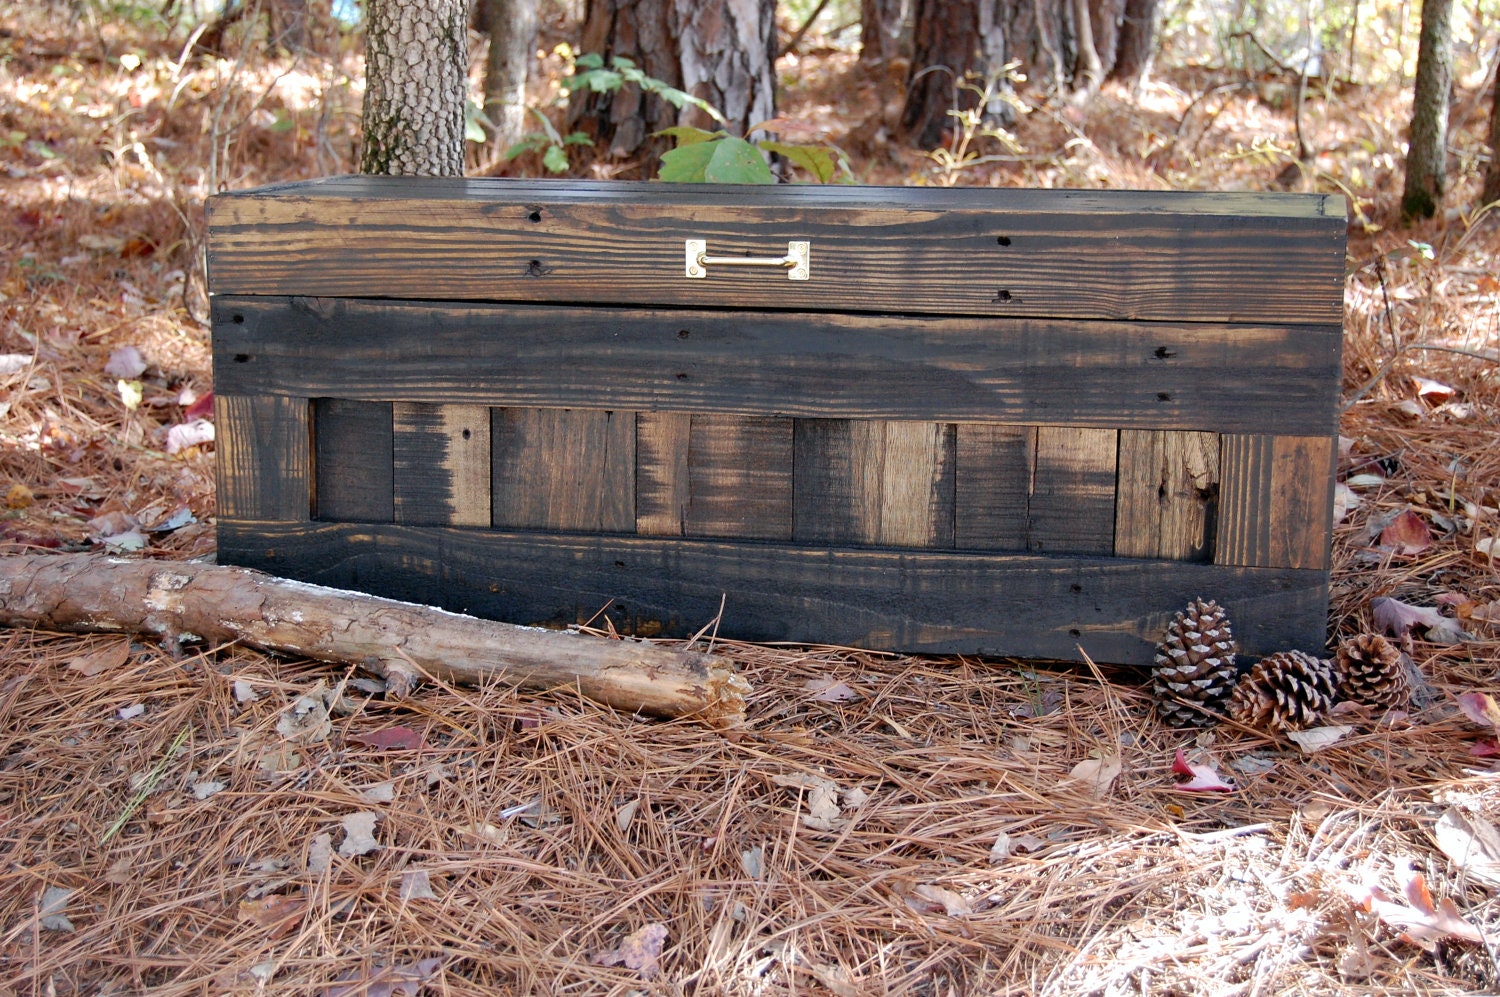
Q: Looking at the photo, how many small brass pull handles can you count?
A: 1